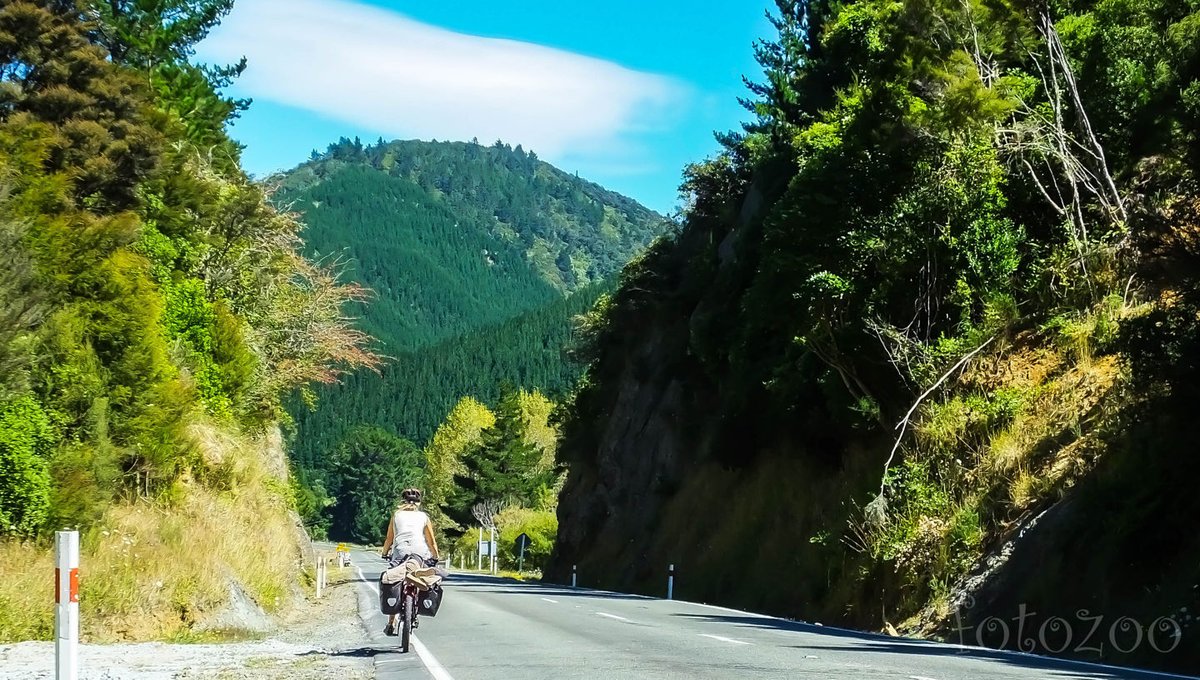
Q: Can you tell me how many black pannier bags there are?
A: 2